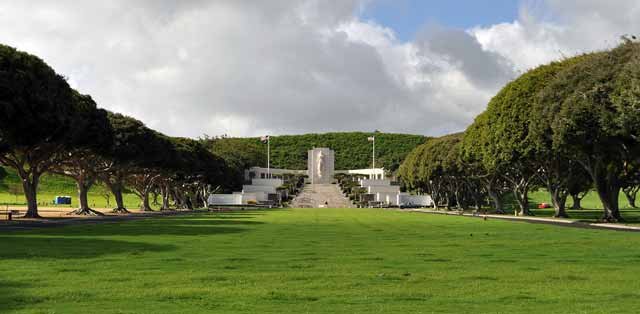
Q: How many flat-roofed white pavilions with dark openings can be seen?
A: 2